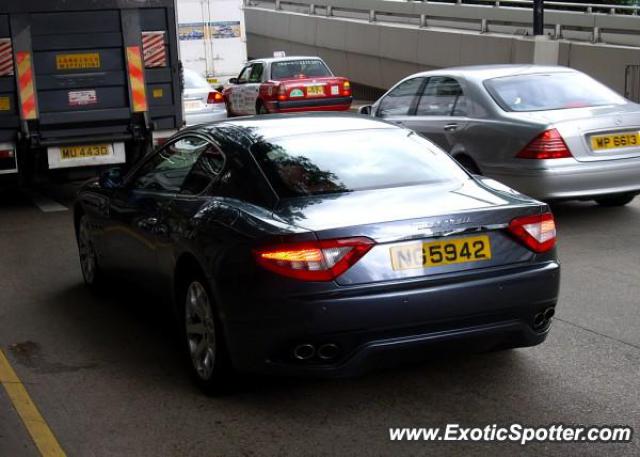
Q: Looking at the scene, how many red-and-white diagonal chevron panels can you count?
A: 2